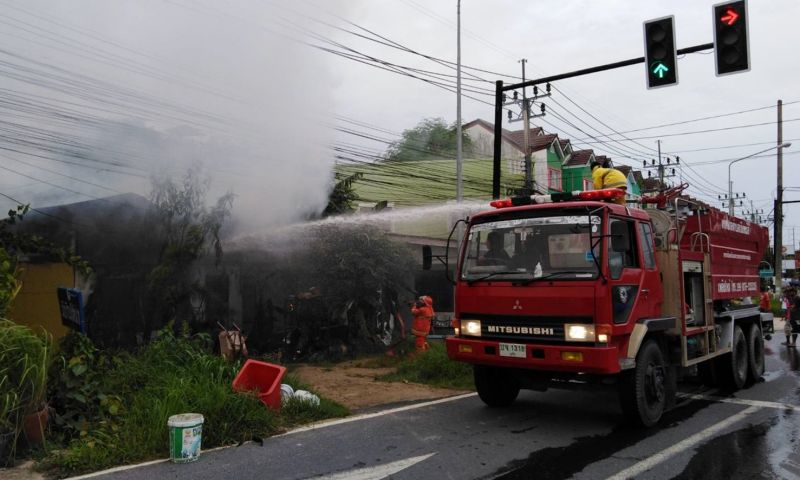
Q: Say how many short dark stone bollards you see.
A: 0